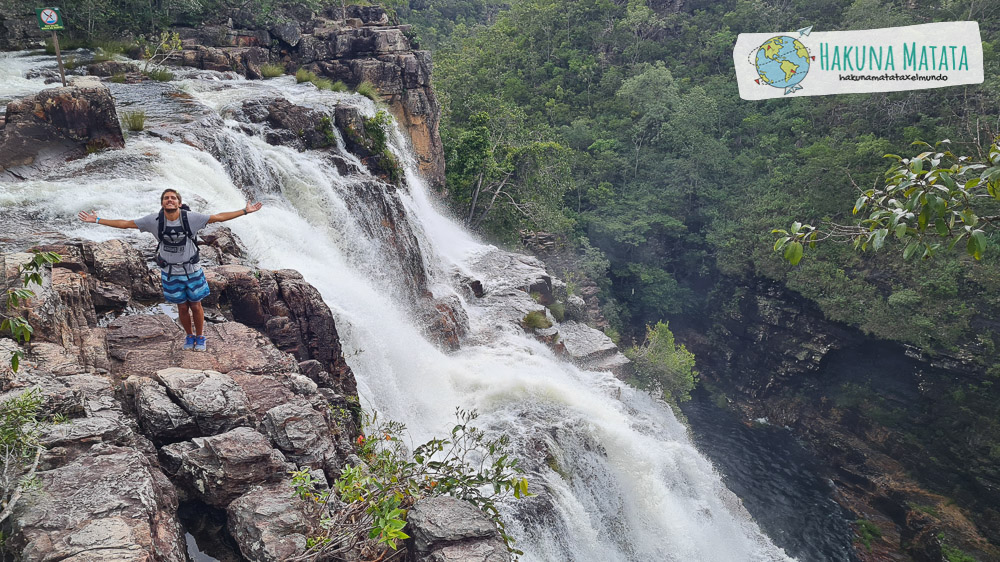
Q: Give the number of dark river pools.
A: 1